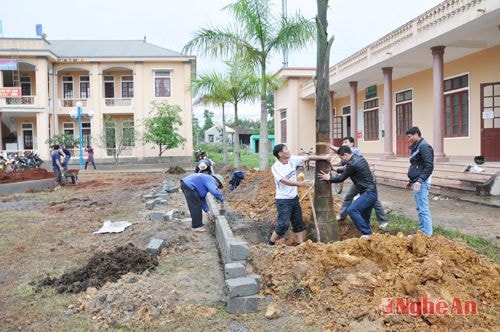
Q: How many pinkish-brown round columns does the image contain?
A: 4